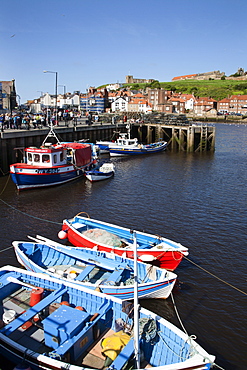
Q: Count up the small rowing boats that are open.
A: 3